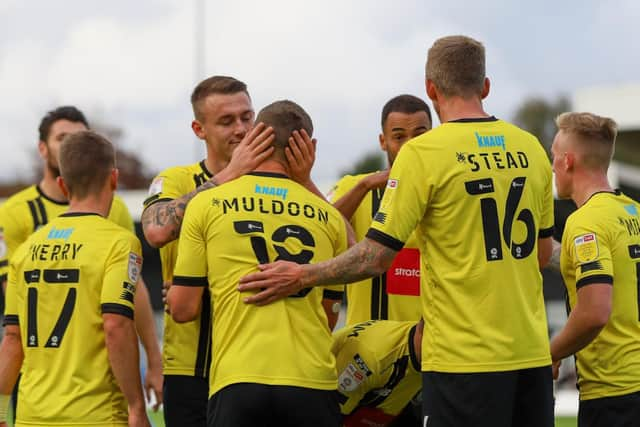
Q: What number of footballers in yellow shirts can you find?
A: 8